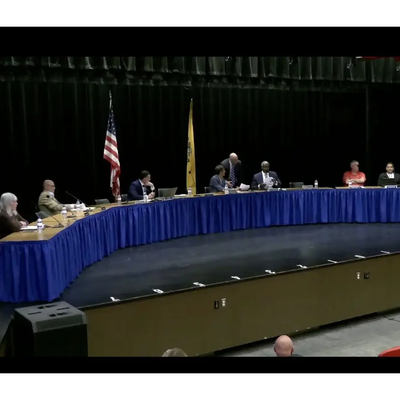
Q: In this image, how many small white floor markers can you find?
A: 9